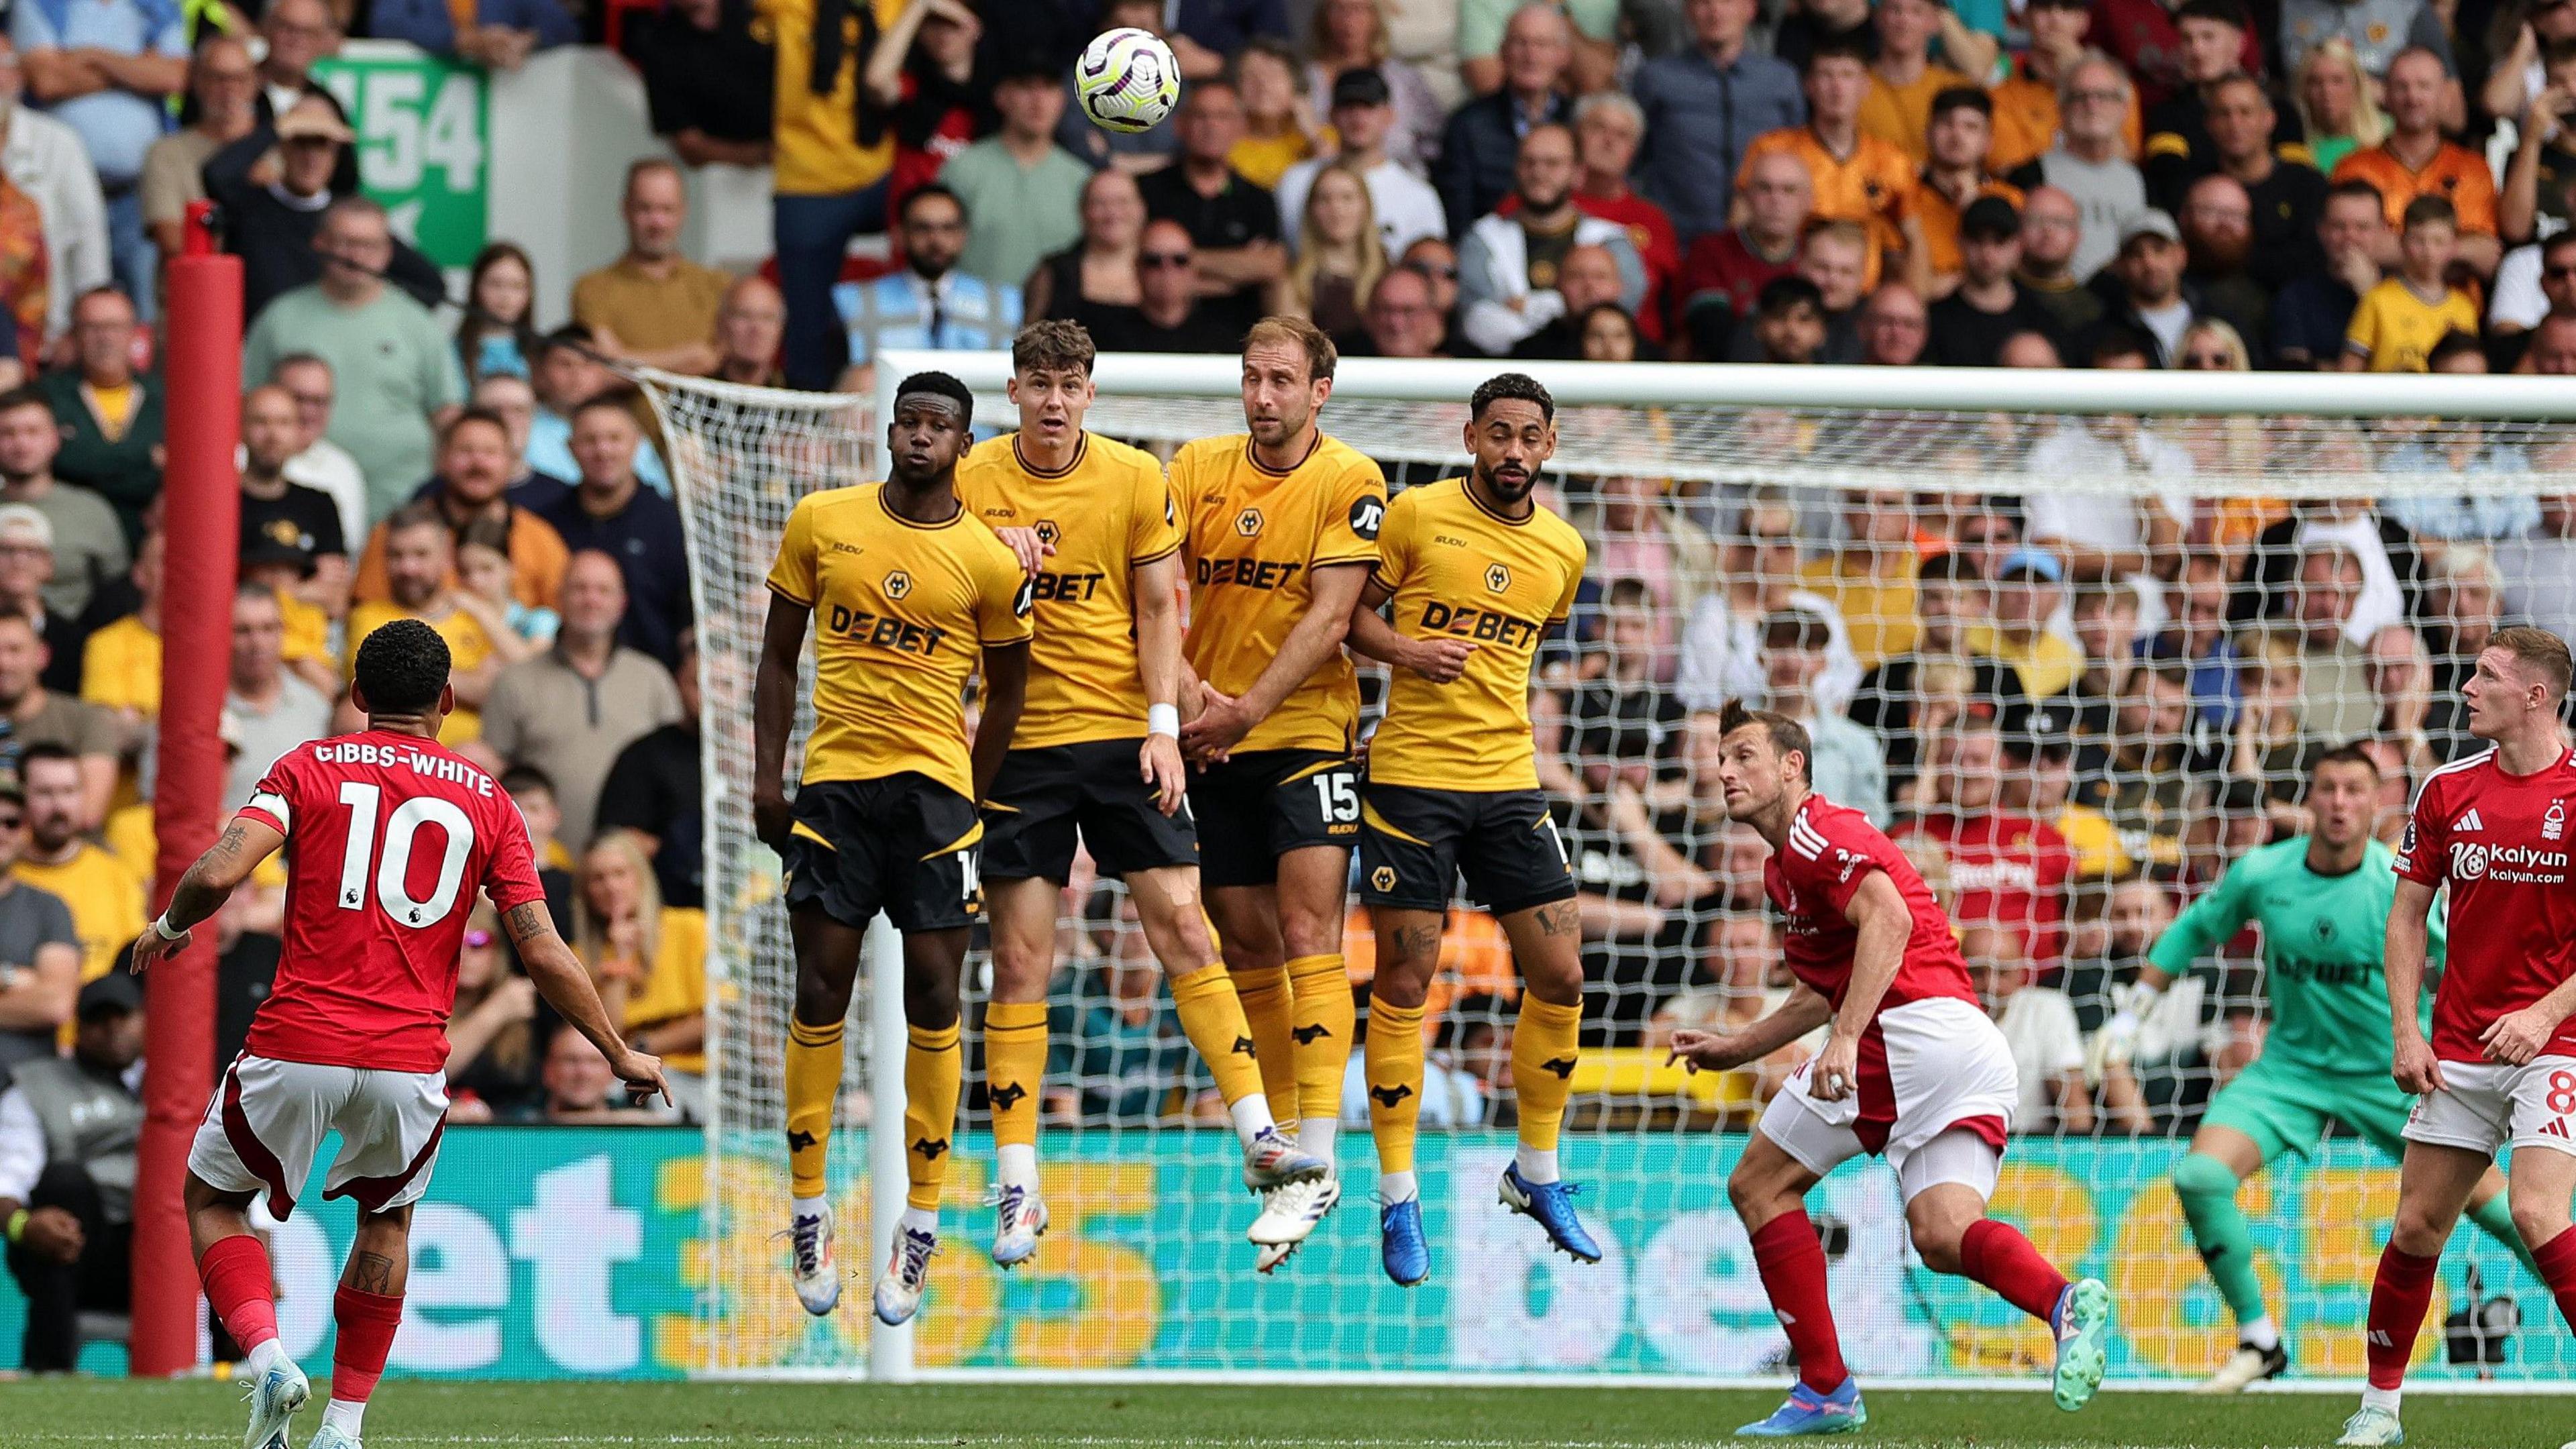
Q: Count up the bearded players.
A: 2